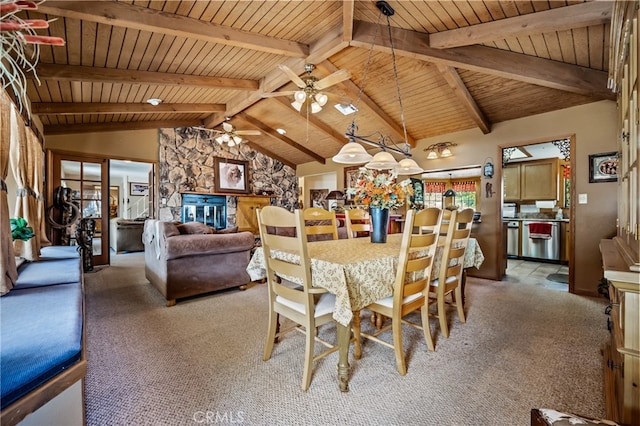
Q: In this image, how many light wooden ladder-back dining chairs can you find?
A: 6